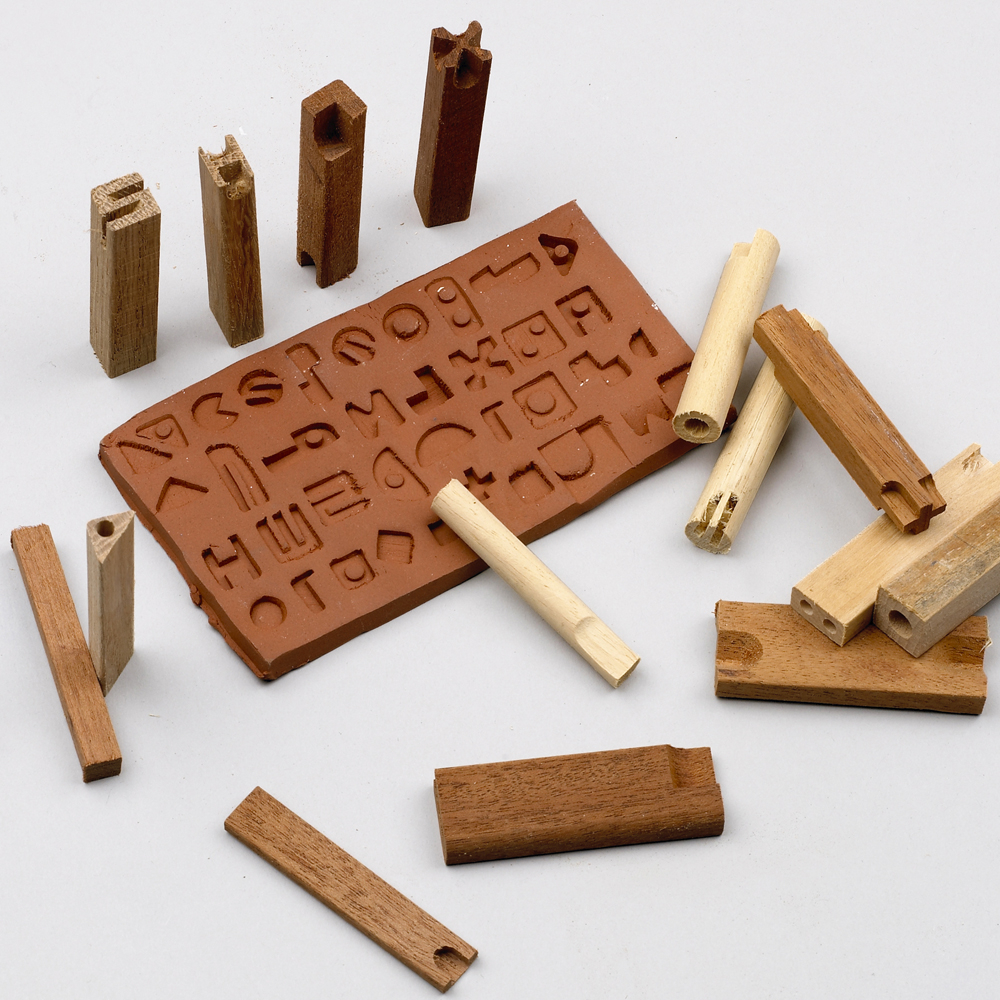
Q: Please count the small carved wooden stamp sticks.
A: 15